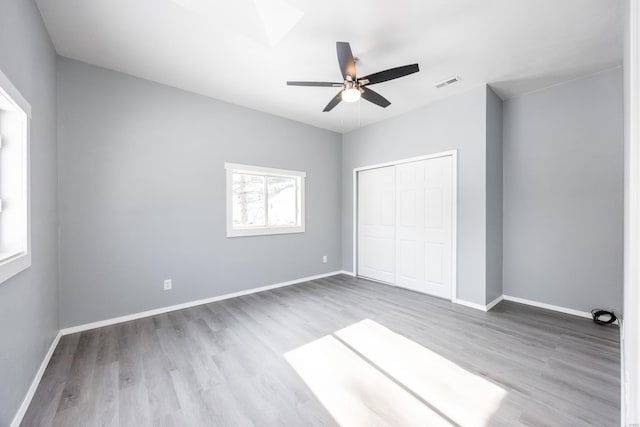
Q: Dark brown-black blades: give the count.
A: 5